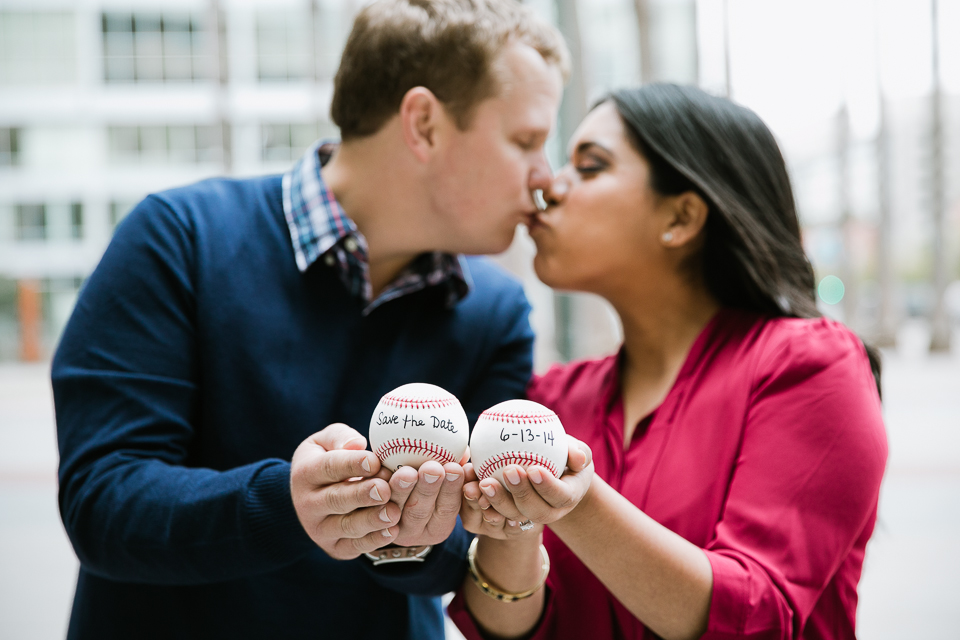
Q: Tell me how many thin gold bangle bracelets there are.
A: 1